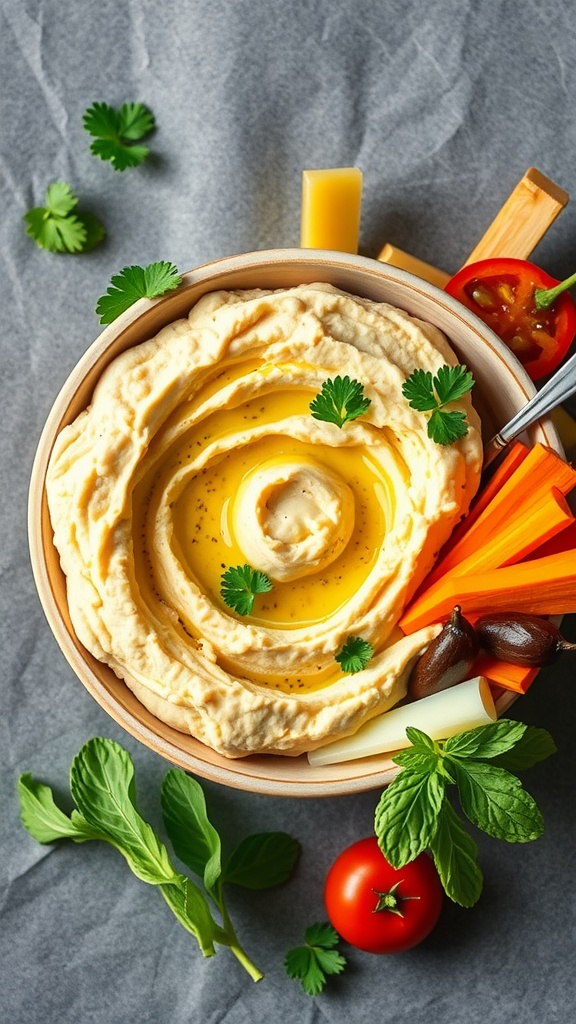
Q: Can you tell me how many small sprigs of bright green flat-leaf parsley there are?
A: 8